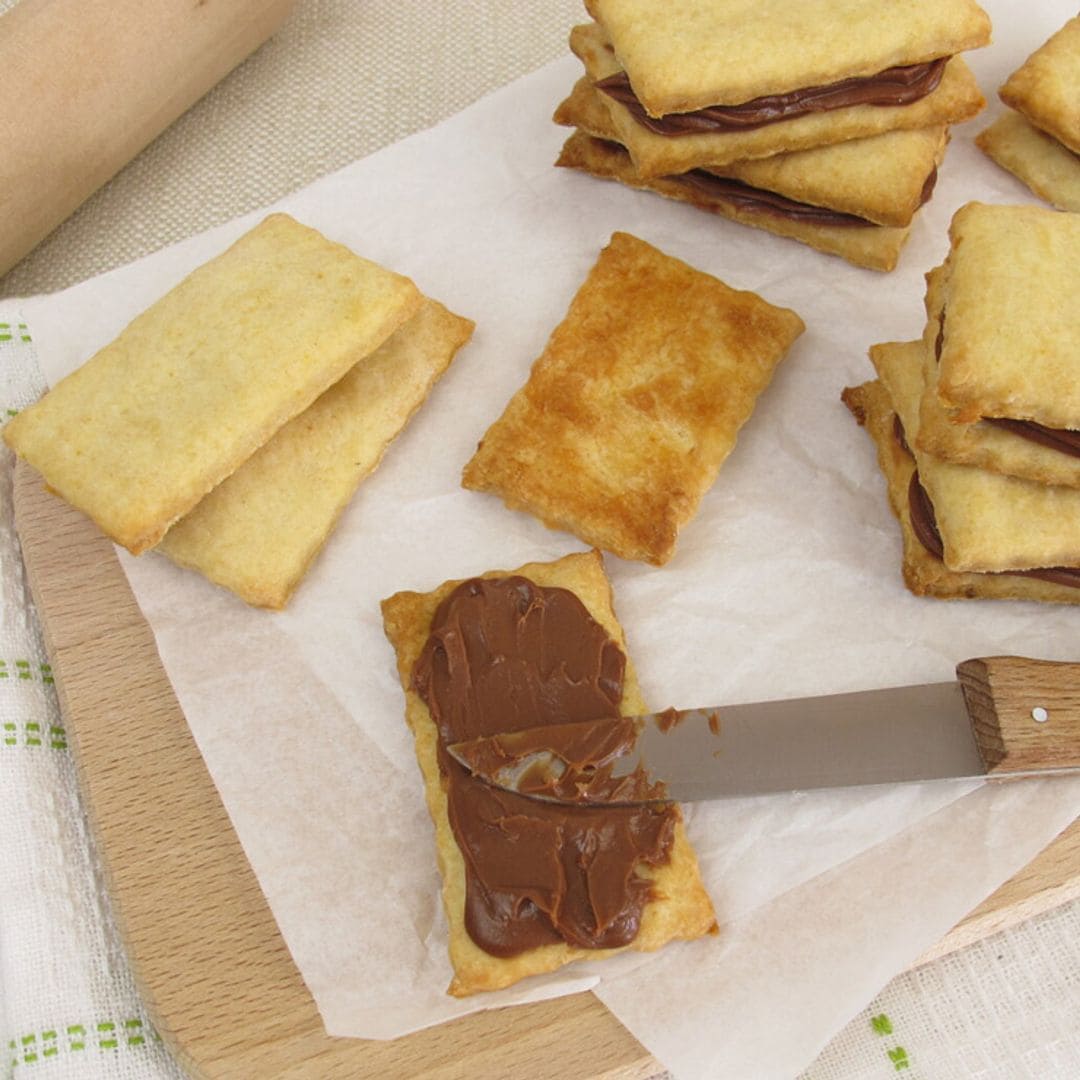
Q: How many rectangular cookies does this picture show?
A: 14